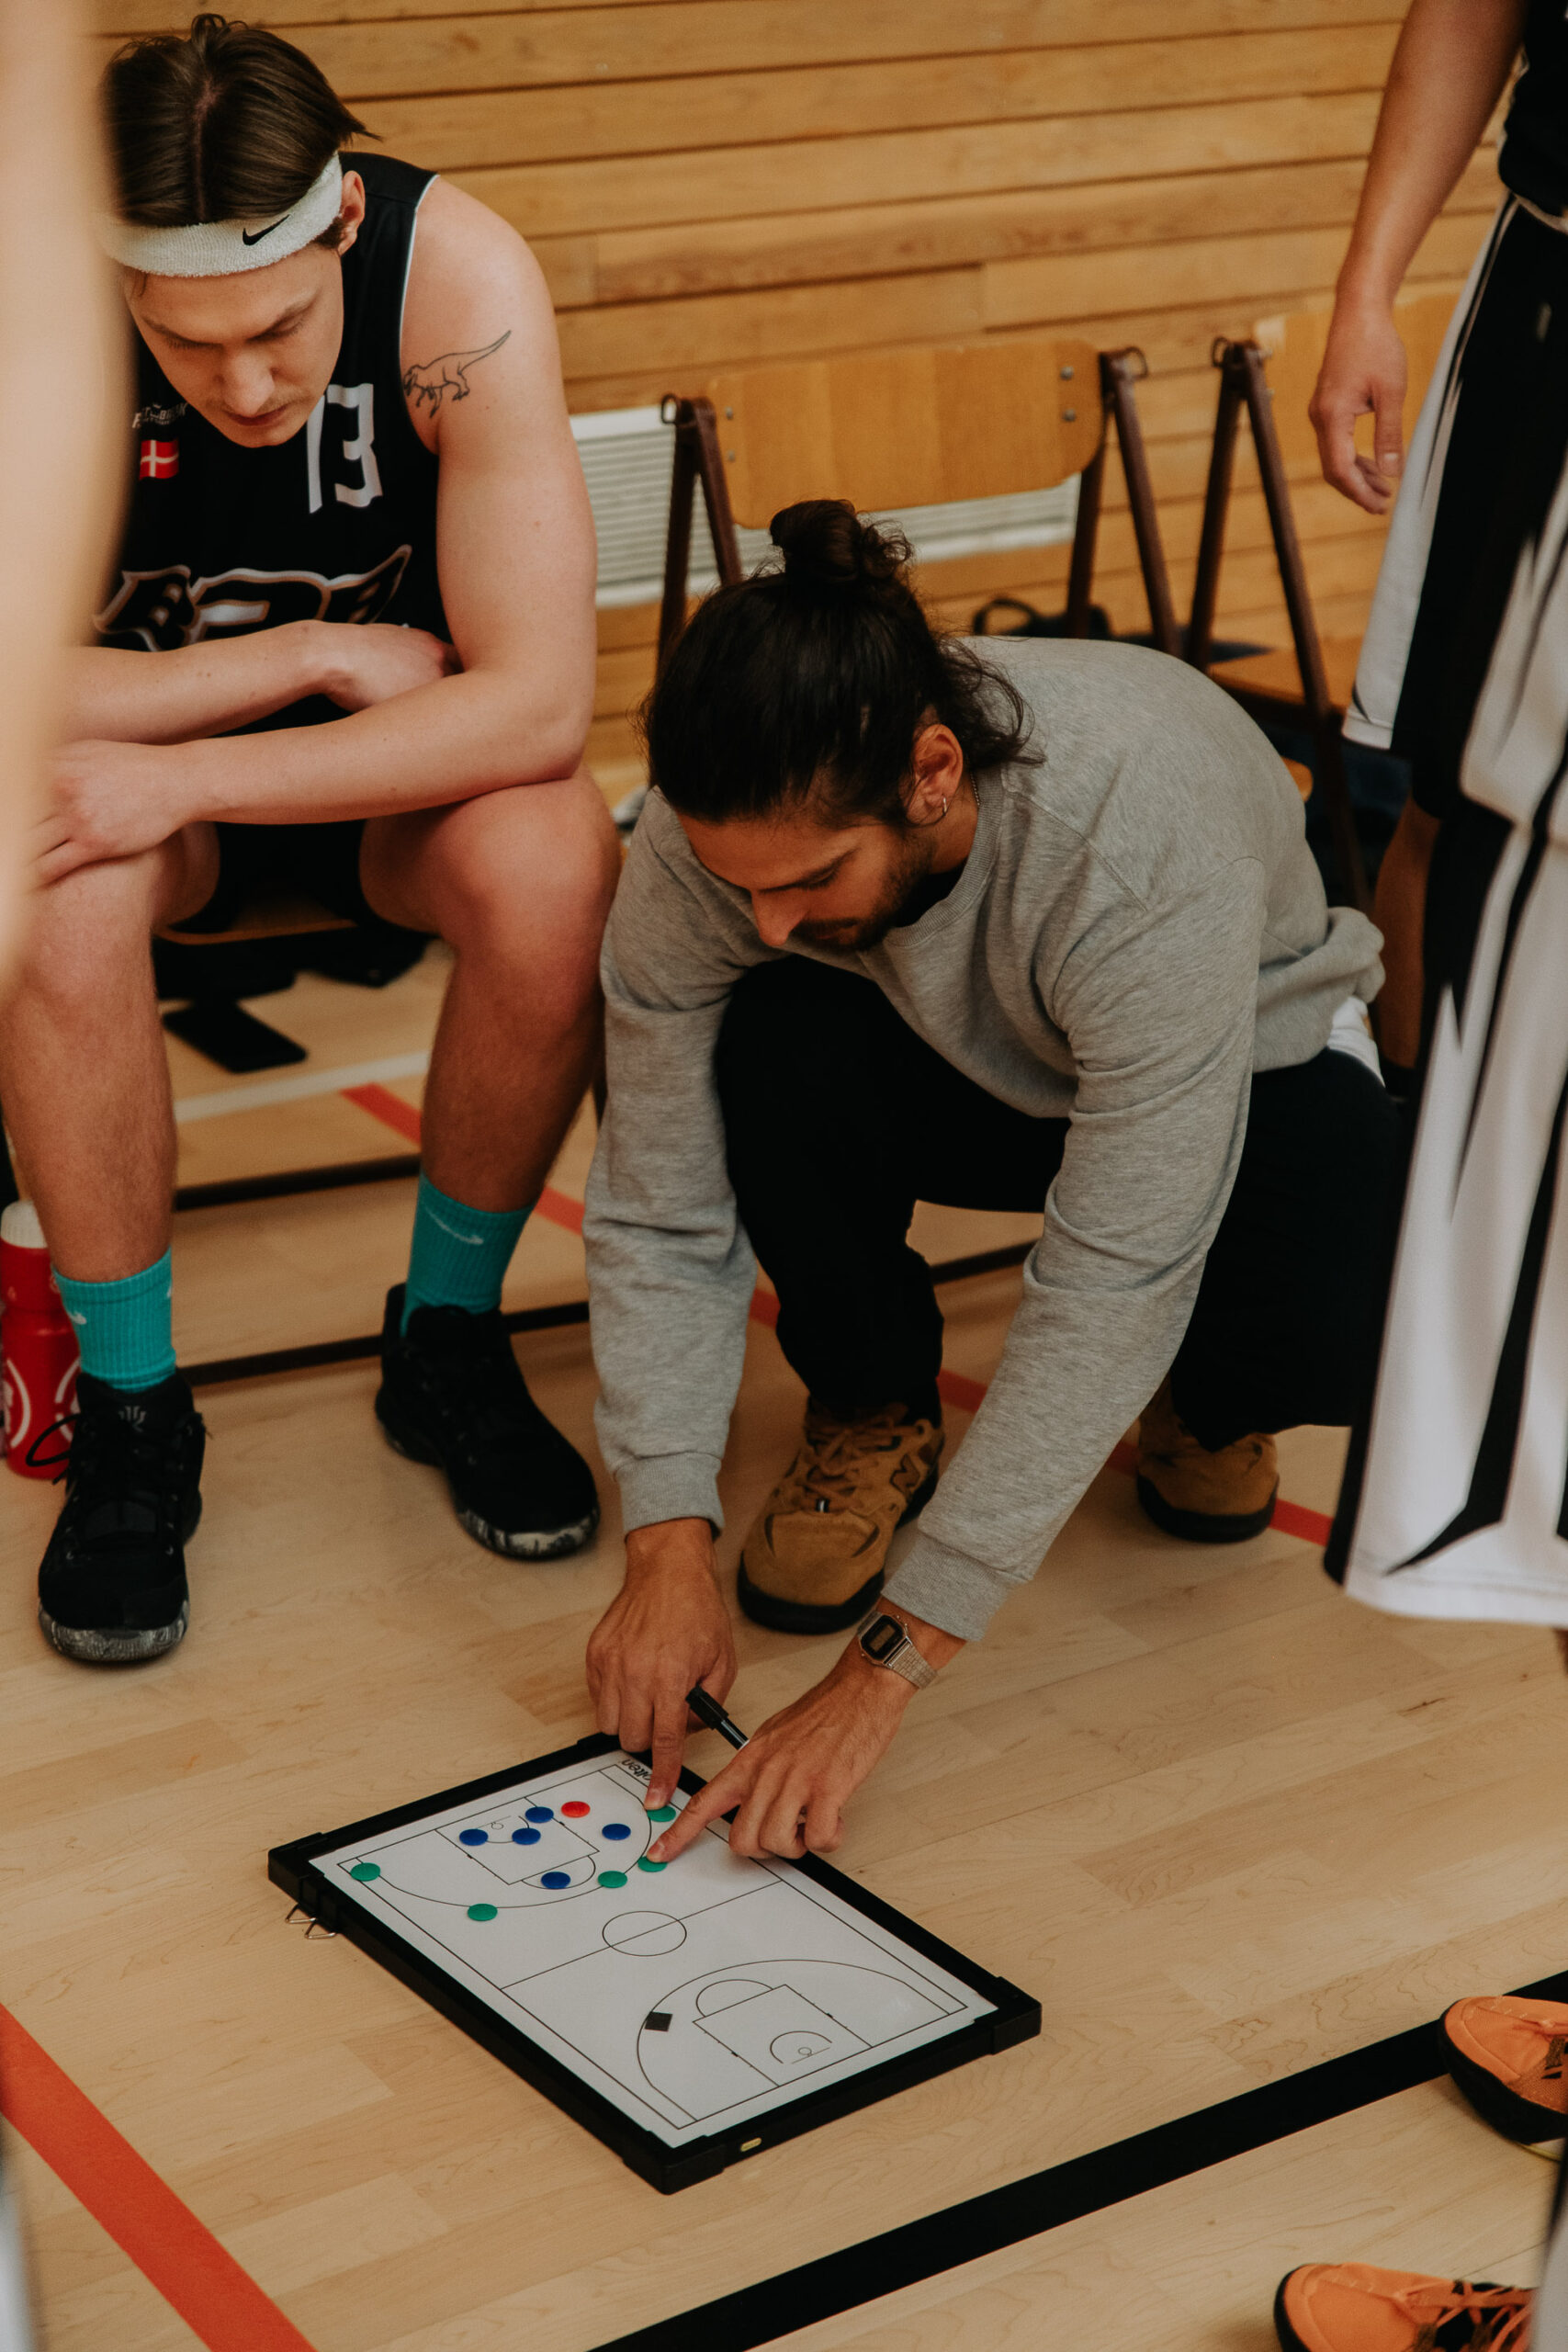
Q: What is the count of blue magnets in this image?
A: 5